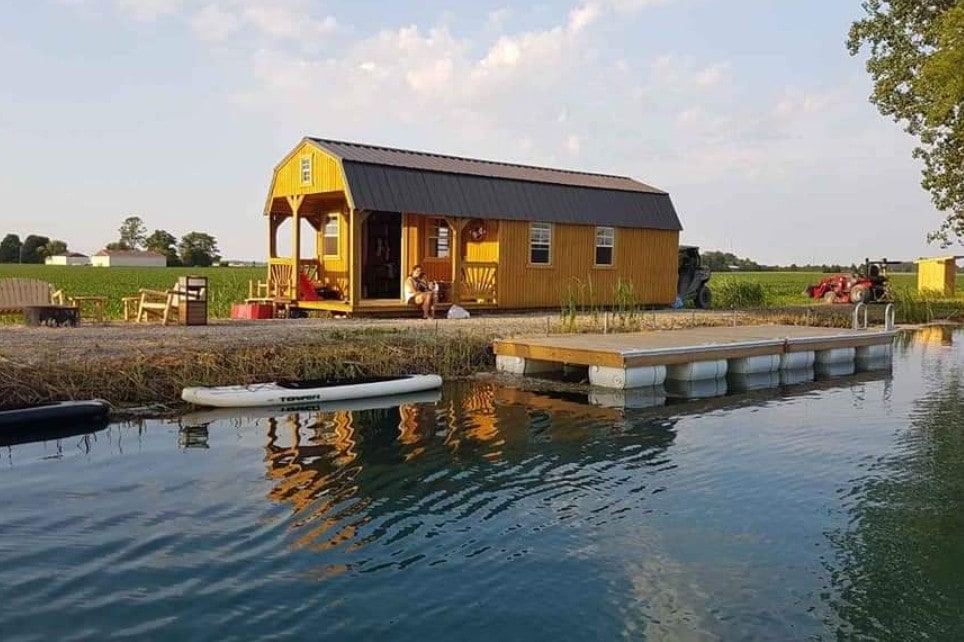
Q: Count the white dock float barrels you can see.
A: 7